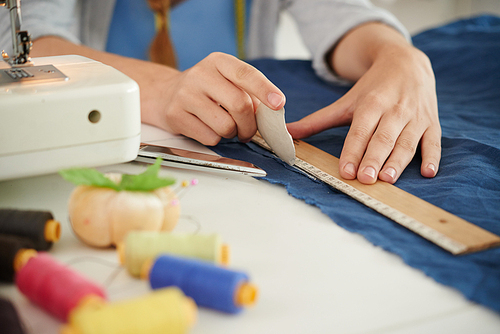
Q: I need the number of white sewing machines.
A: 1